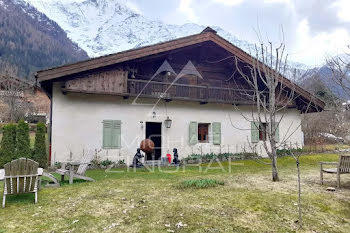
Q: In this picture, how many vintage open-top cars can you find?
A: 0